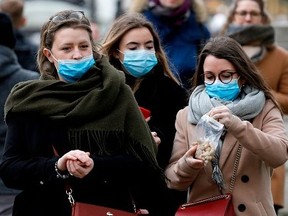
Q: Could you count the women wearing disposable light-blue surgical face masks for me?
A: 3